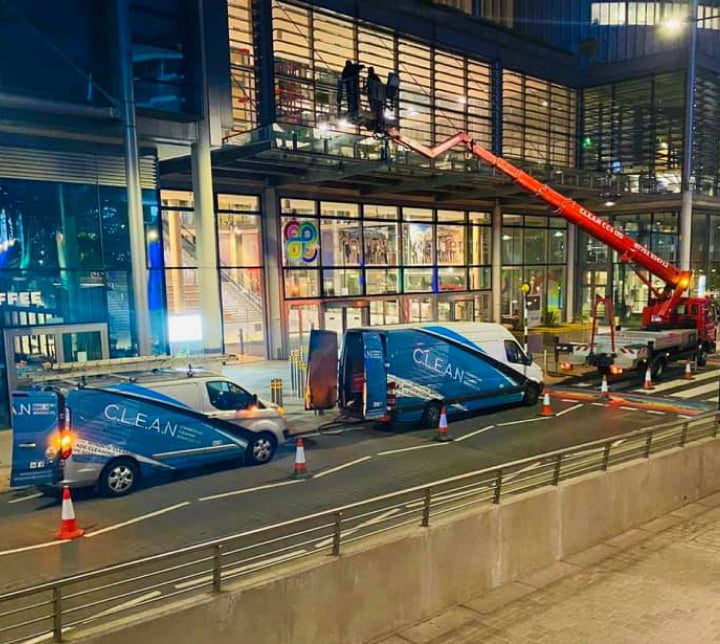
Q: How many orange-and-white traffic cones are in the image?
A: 7